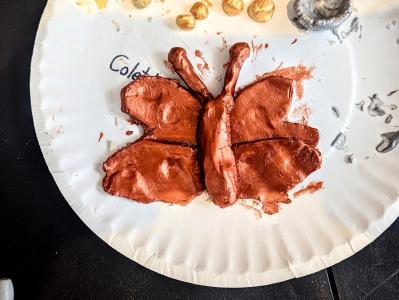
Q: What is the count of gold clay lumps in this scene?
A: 5